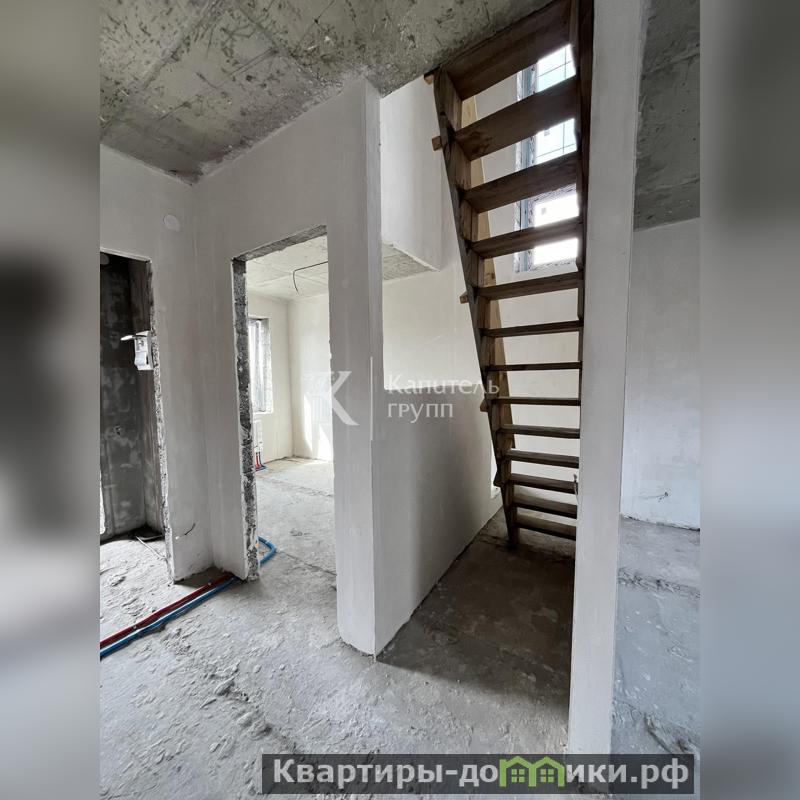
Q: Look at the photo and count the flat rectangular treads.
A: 13